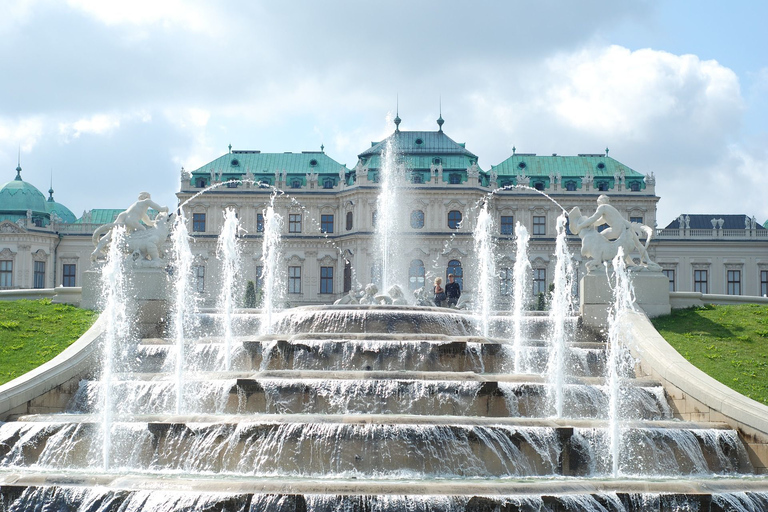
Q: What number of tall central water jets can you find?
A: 1